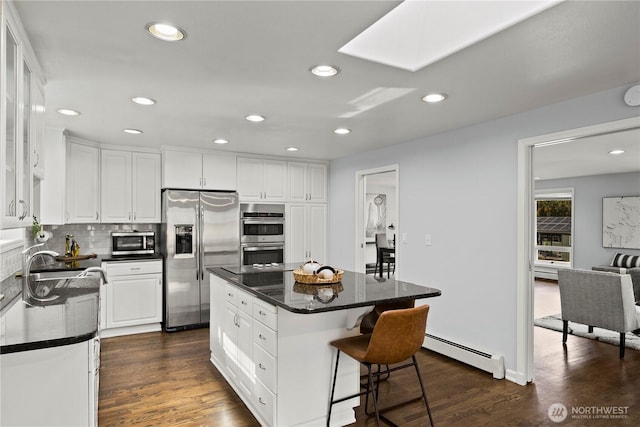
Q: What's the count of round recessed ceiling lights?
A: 11